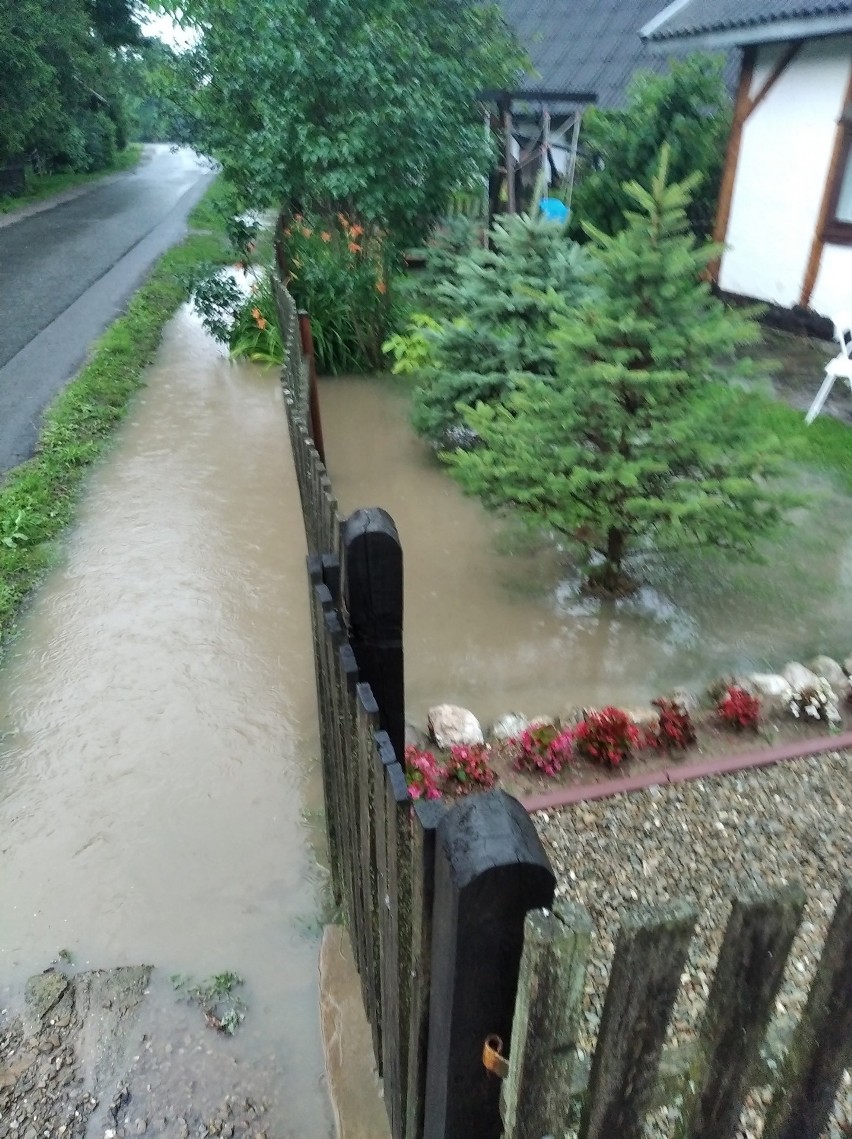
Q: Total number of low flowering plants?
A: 7